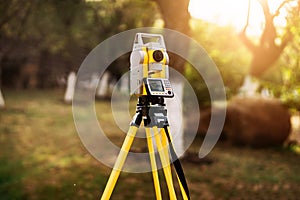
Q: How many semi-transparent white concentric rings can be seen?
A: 2